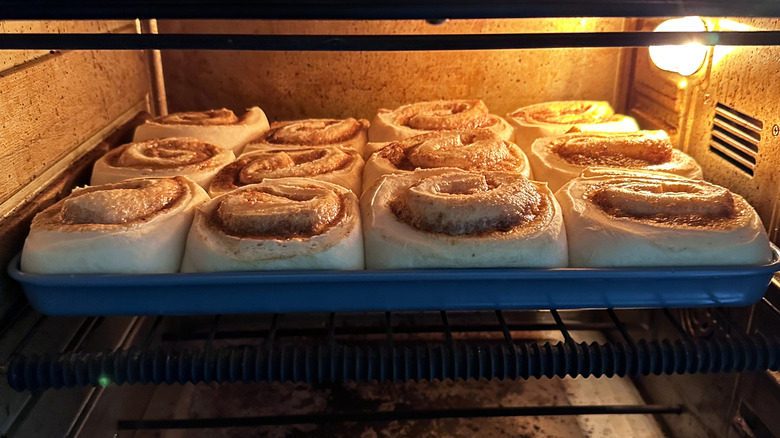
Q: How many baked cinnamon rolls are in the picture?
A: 12